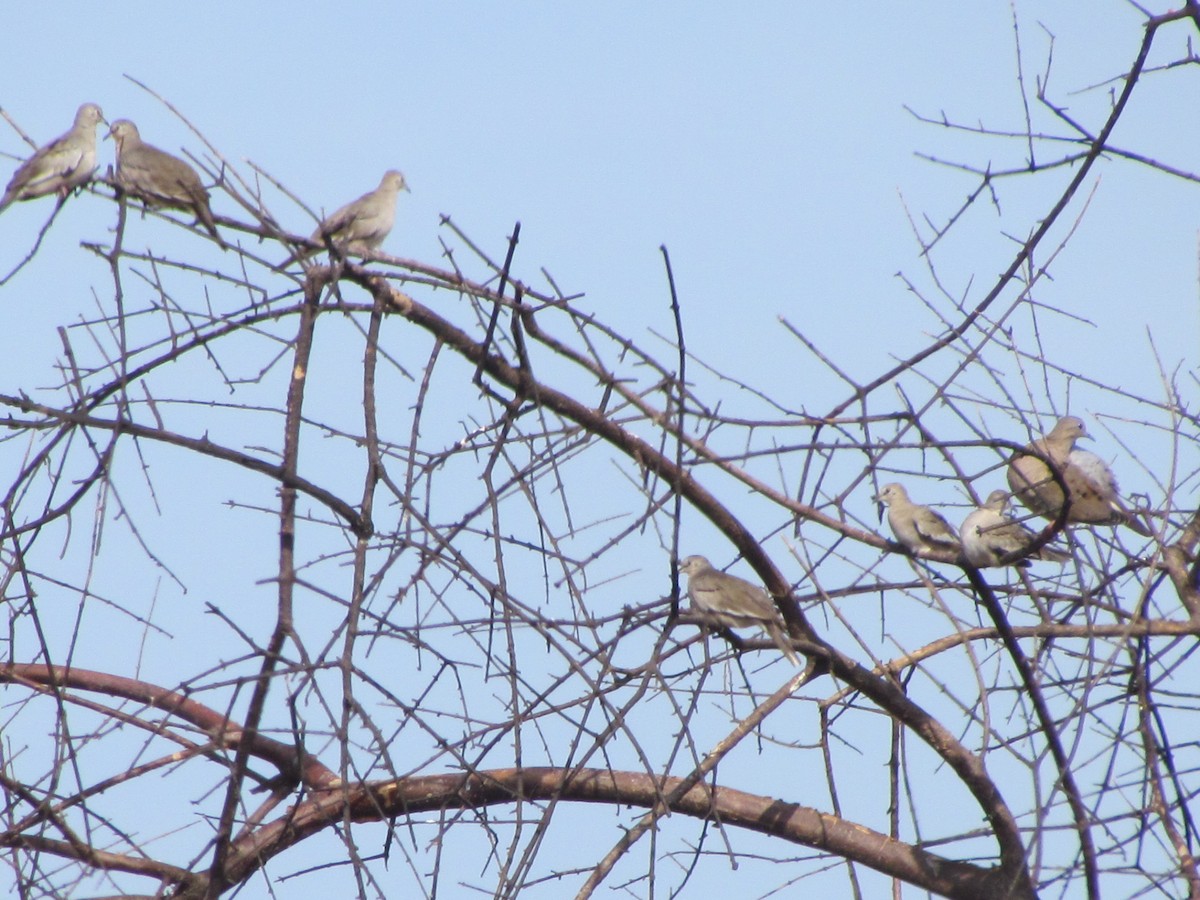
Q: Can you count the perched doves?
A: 7